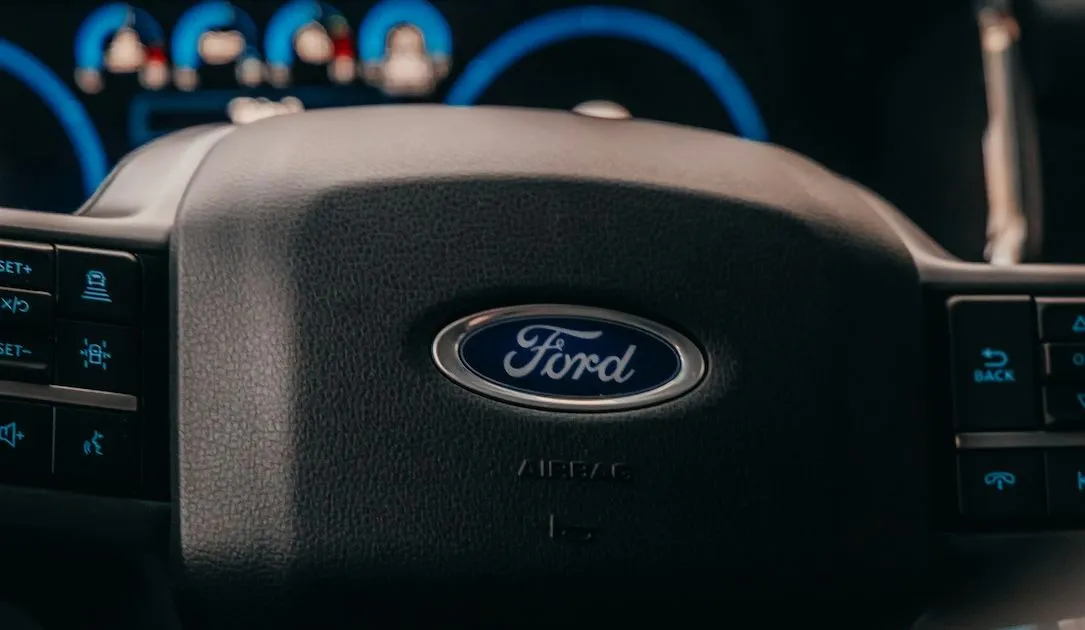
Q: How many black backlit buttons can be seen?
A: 13